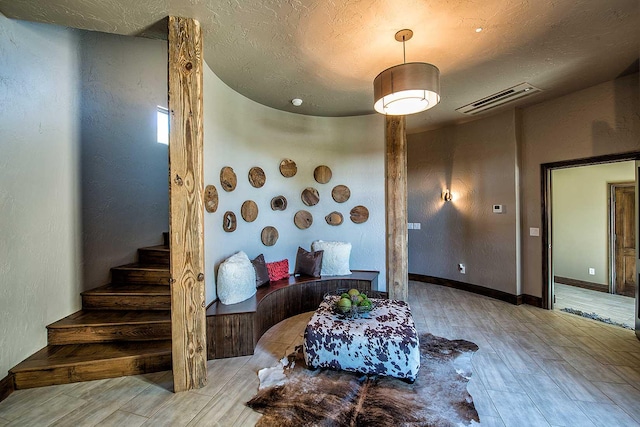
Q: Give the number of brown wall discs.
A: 14